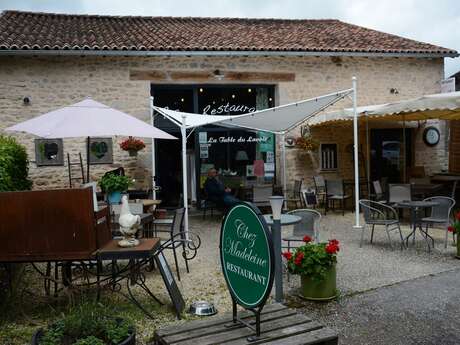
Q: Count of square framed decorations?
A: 2